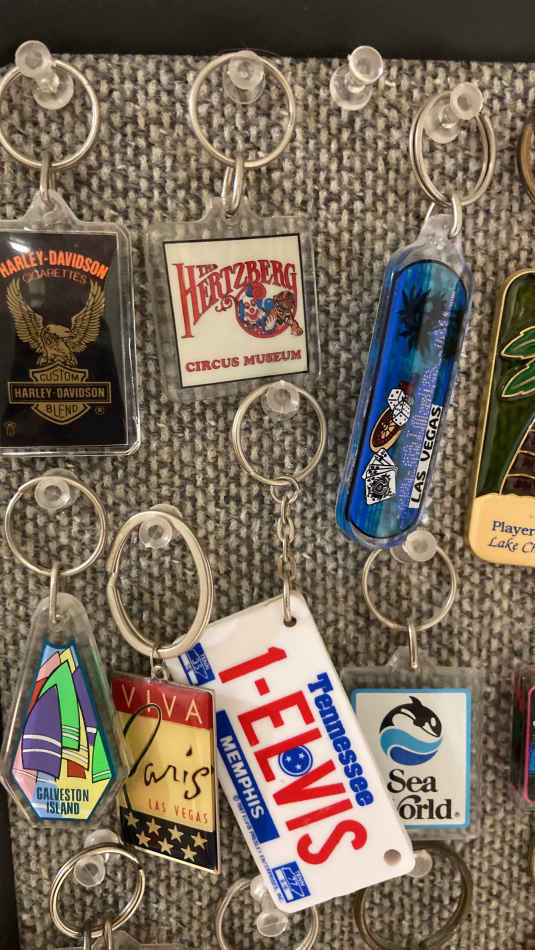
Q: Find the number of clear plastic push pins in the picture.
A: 11